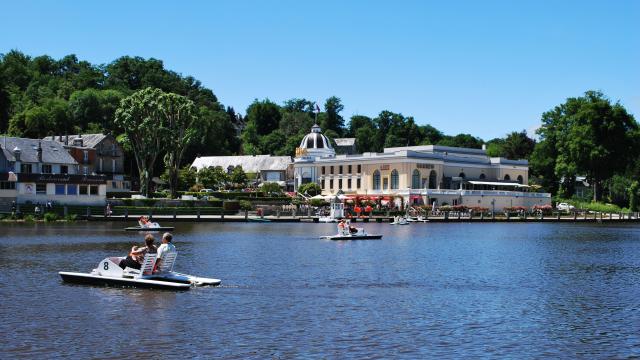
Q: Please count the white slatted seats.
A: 2